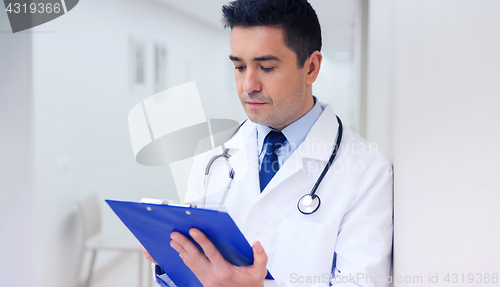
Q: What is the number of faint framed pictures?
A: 2